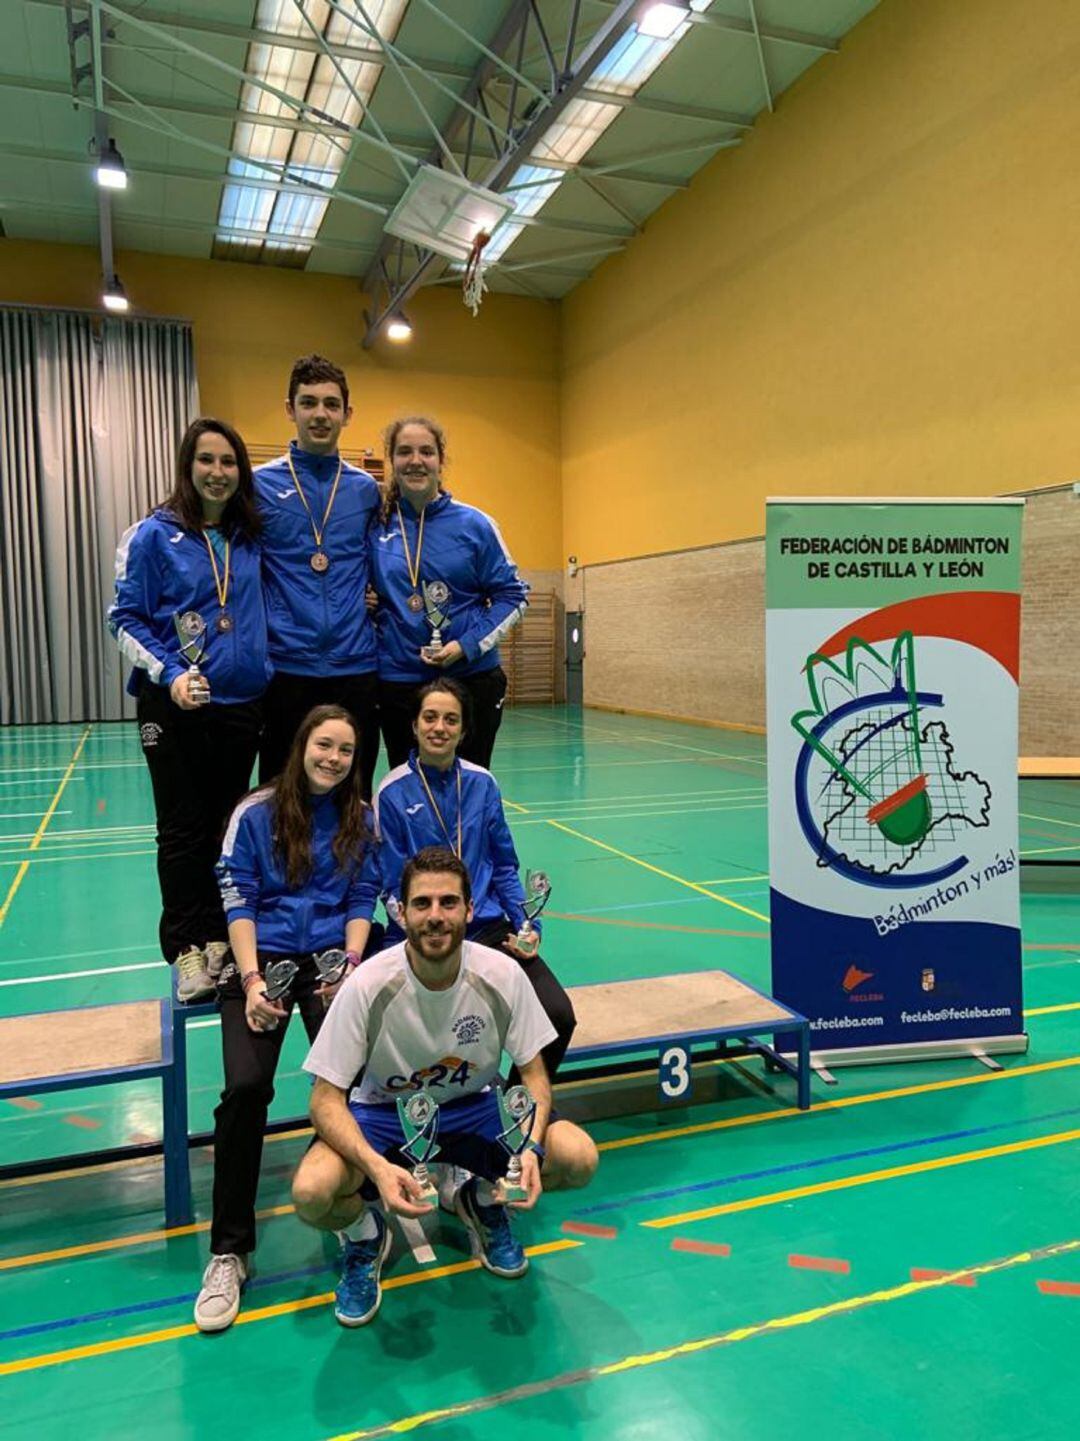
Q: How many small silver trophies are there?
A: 7